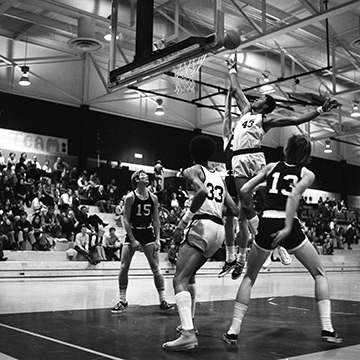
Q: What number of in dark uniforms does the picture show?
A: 3